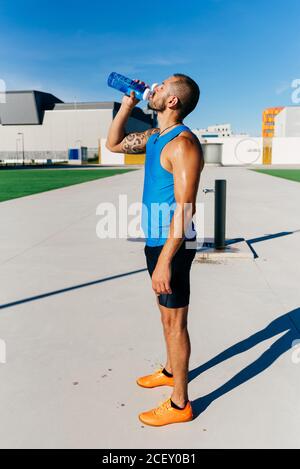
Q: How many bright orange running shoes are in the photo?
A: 2